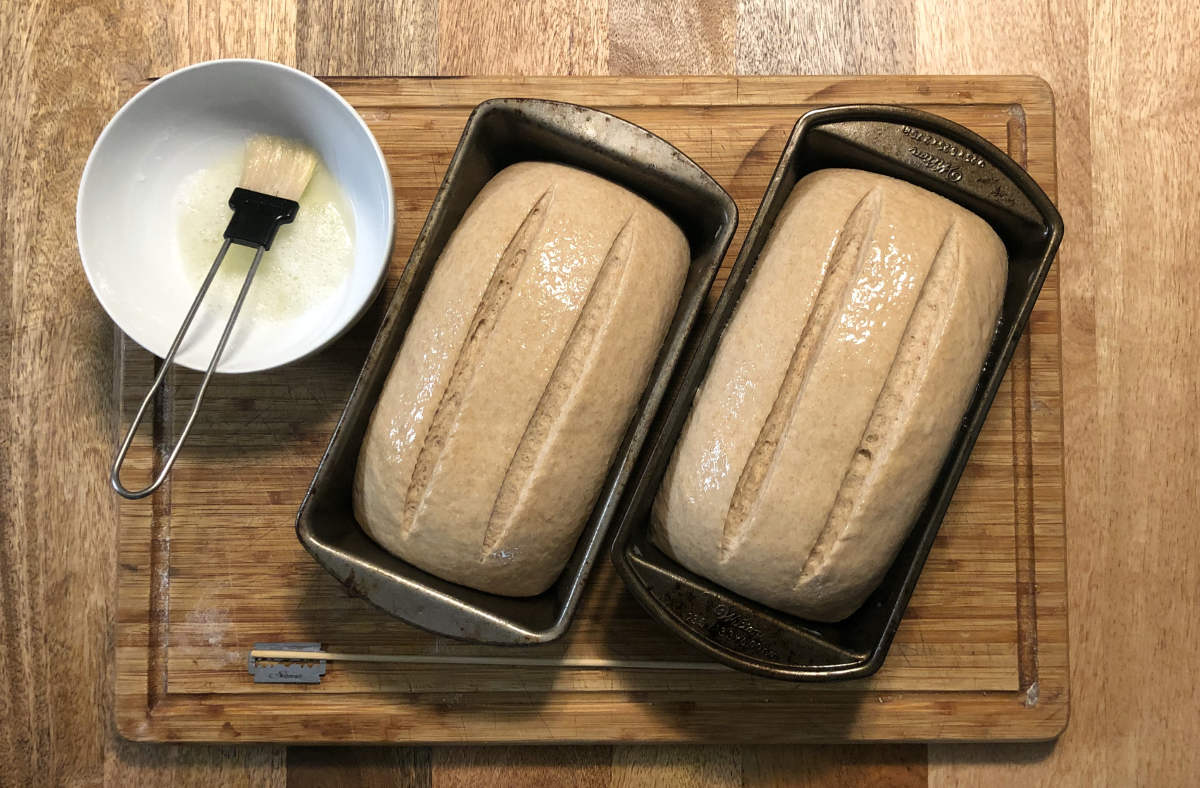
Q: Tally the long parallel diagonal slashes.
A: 4